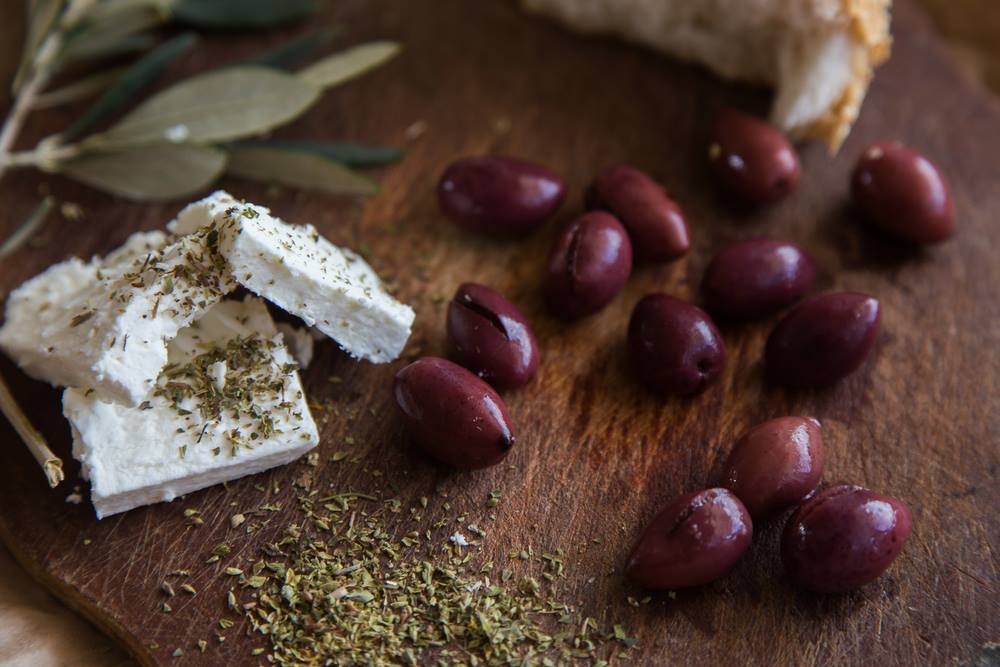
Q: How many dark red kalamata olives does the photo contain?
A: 13